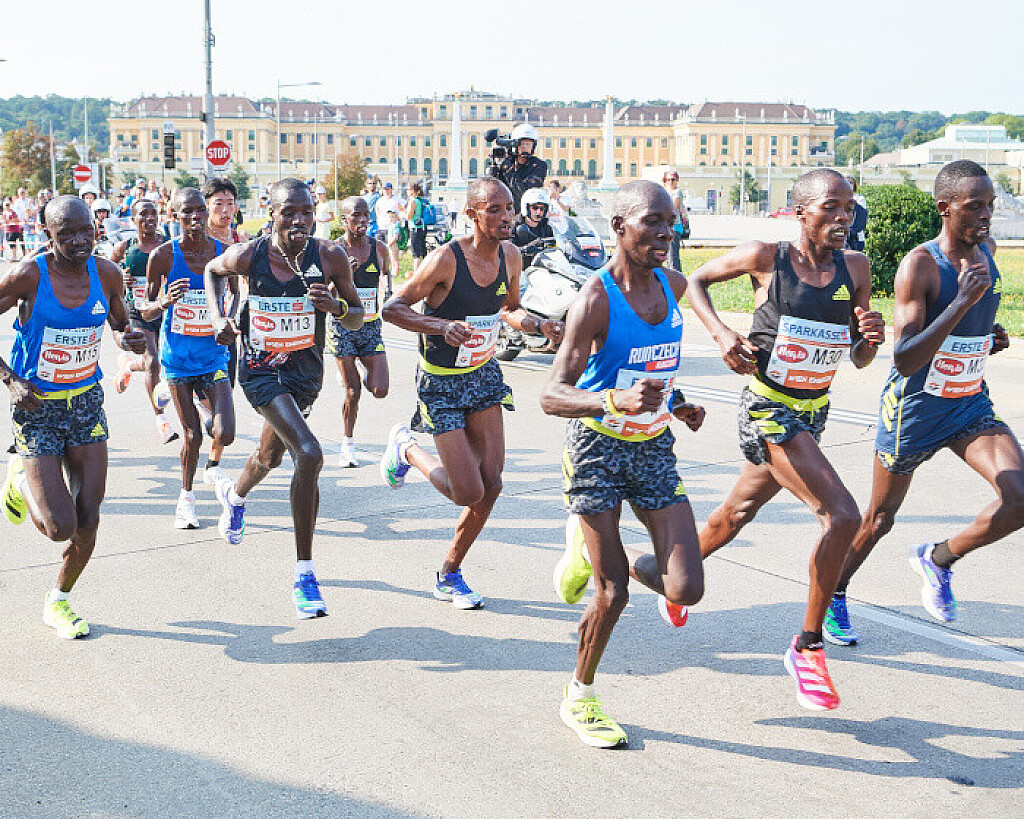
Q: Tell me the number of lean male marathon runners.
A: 10